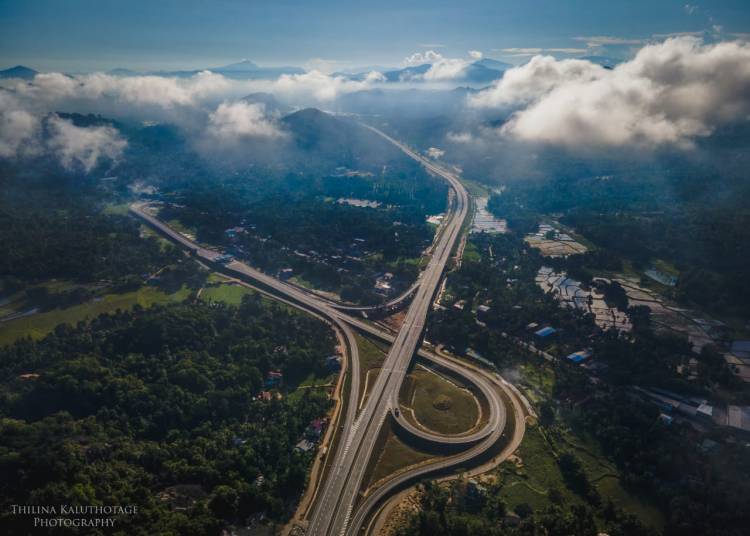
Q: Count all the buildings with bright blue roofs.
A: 2